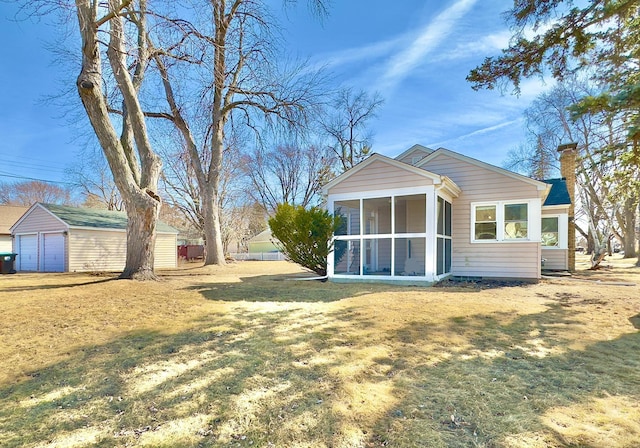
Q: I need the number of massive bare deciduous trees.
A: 2